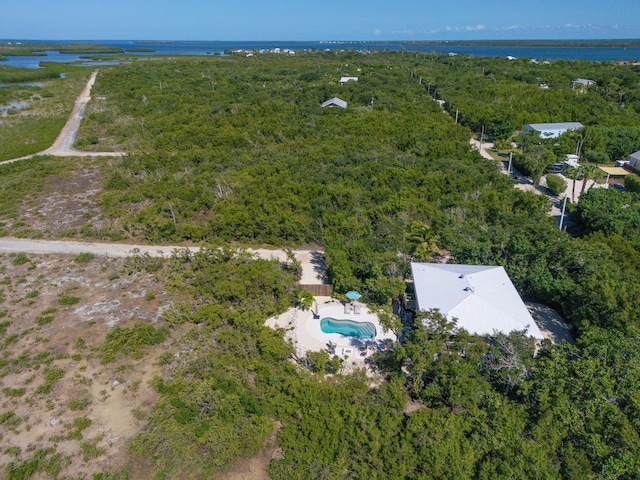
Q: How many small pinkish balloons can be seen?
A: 0